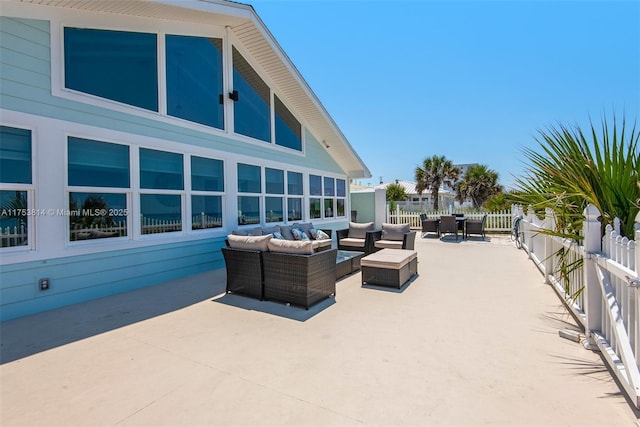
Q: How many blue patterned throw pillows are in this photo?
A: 3